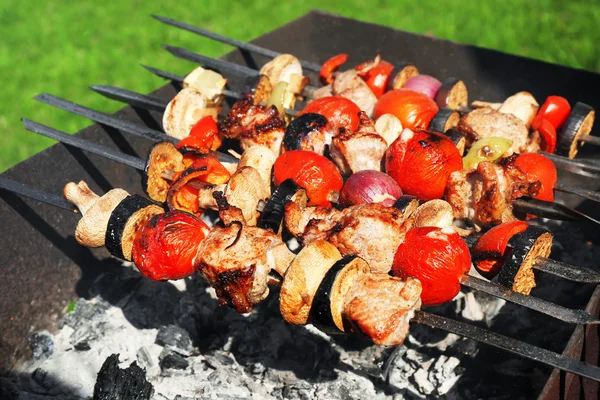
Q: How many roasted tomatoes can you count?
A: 7